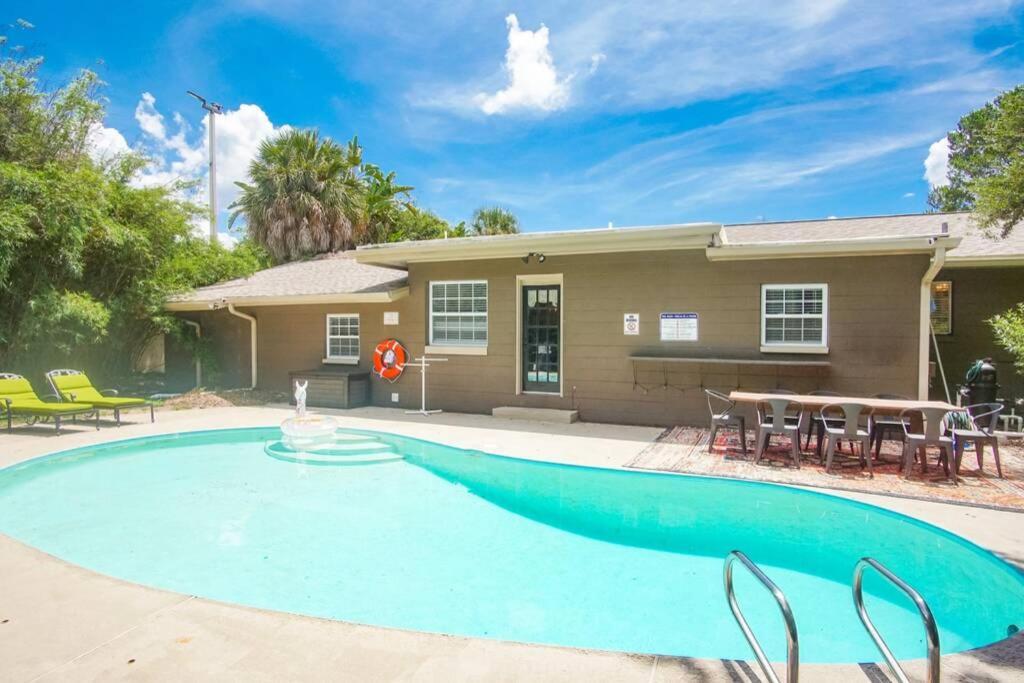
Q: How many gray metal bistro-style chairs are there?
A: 8